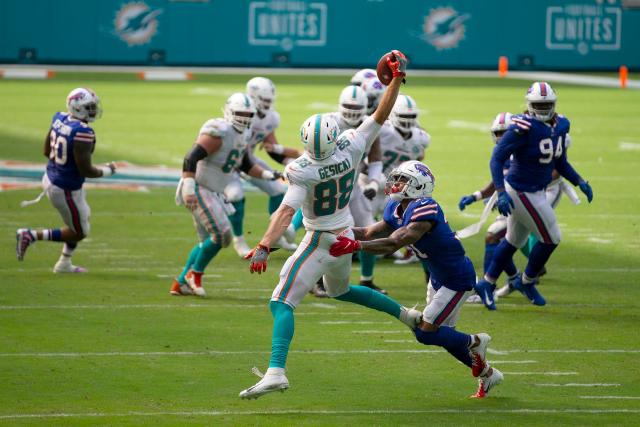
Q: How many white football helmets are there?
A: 11